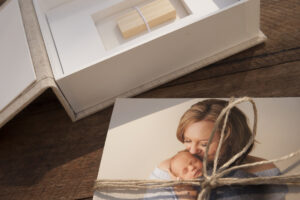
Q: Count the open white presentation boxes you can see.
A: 1